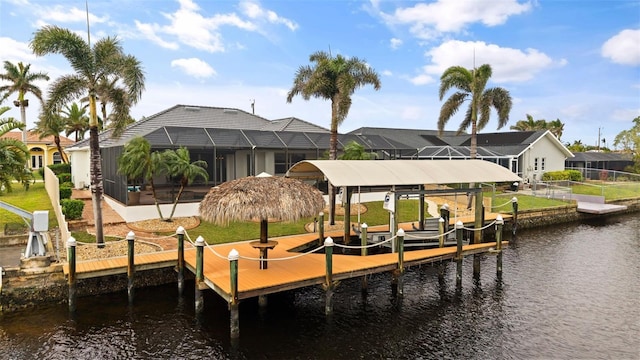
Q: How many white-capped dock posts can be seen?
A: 14